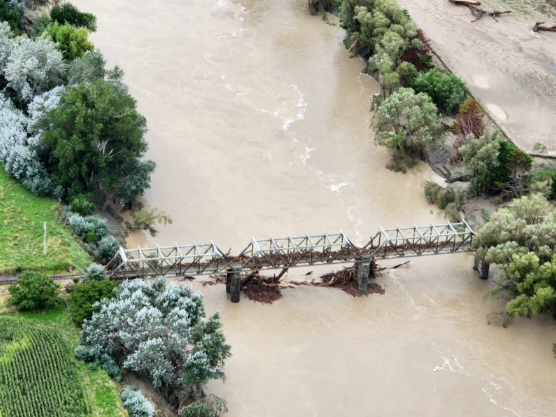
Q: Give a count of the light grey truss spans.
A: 3